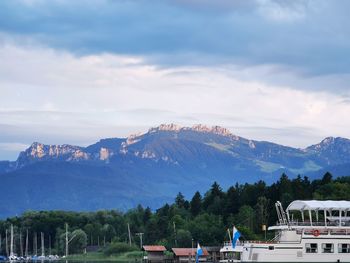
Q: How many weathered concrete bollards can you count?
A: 0